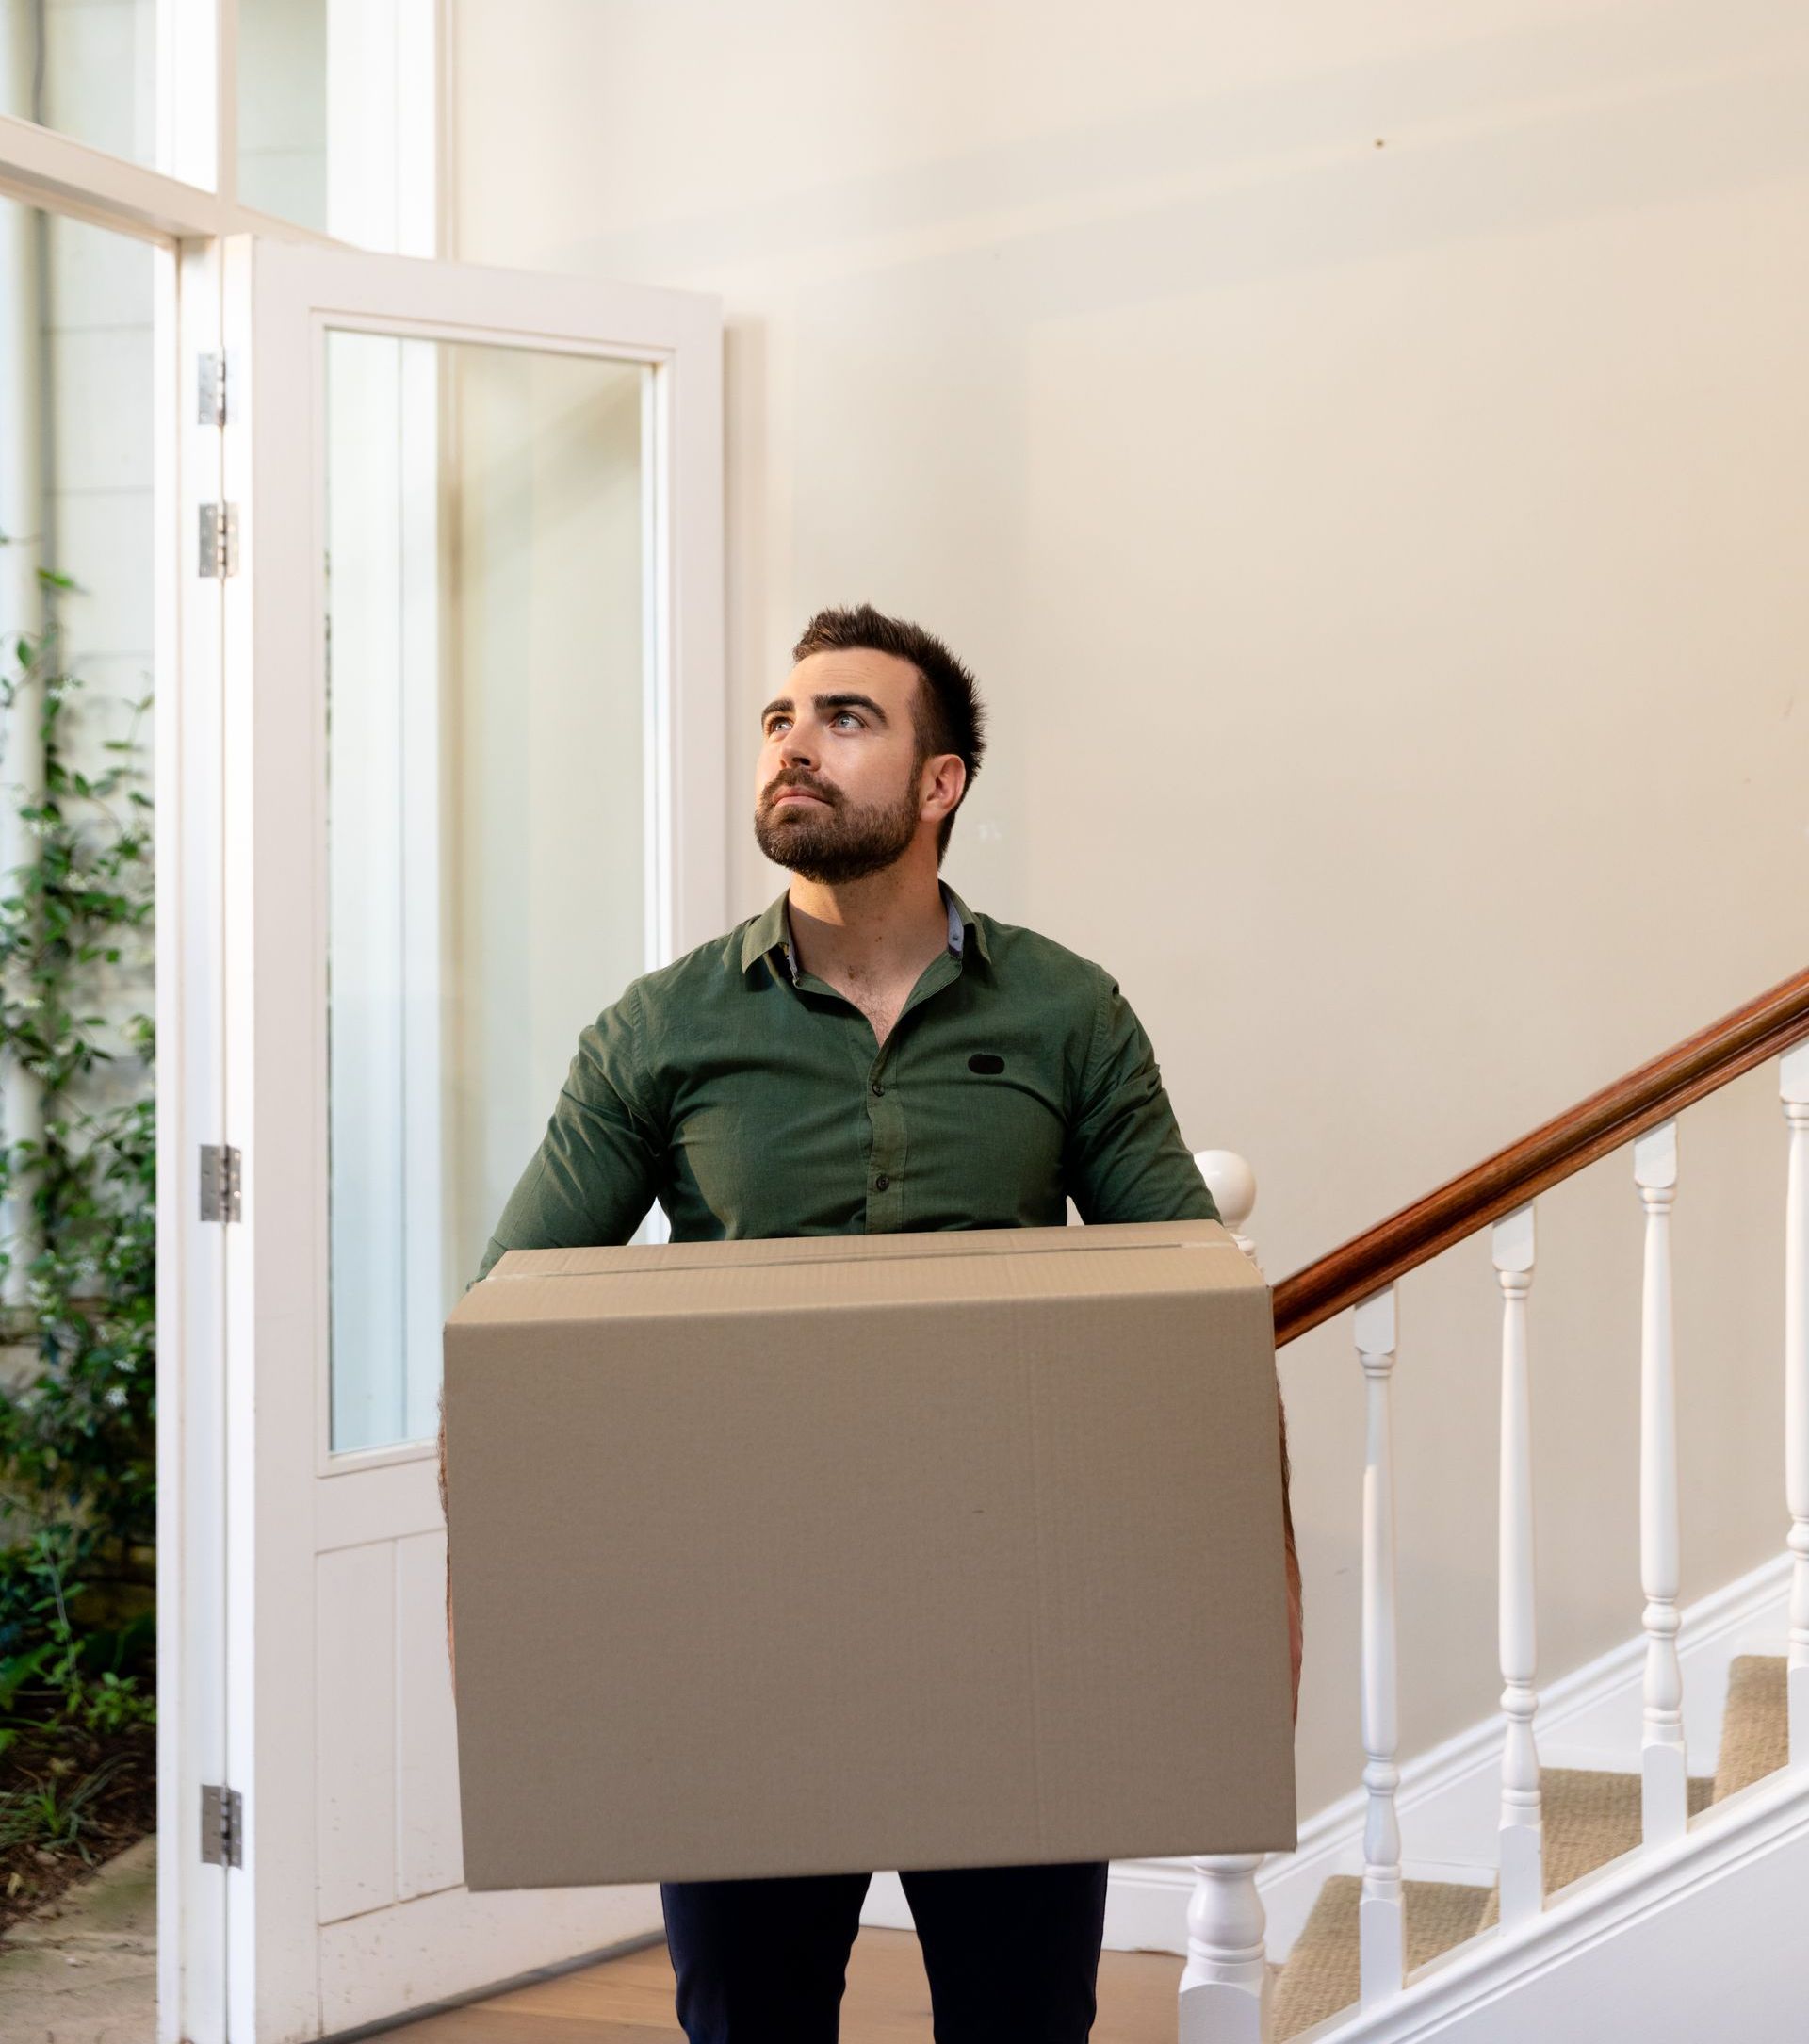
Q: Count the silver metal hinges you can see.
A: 4